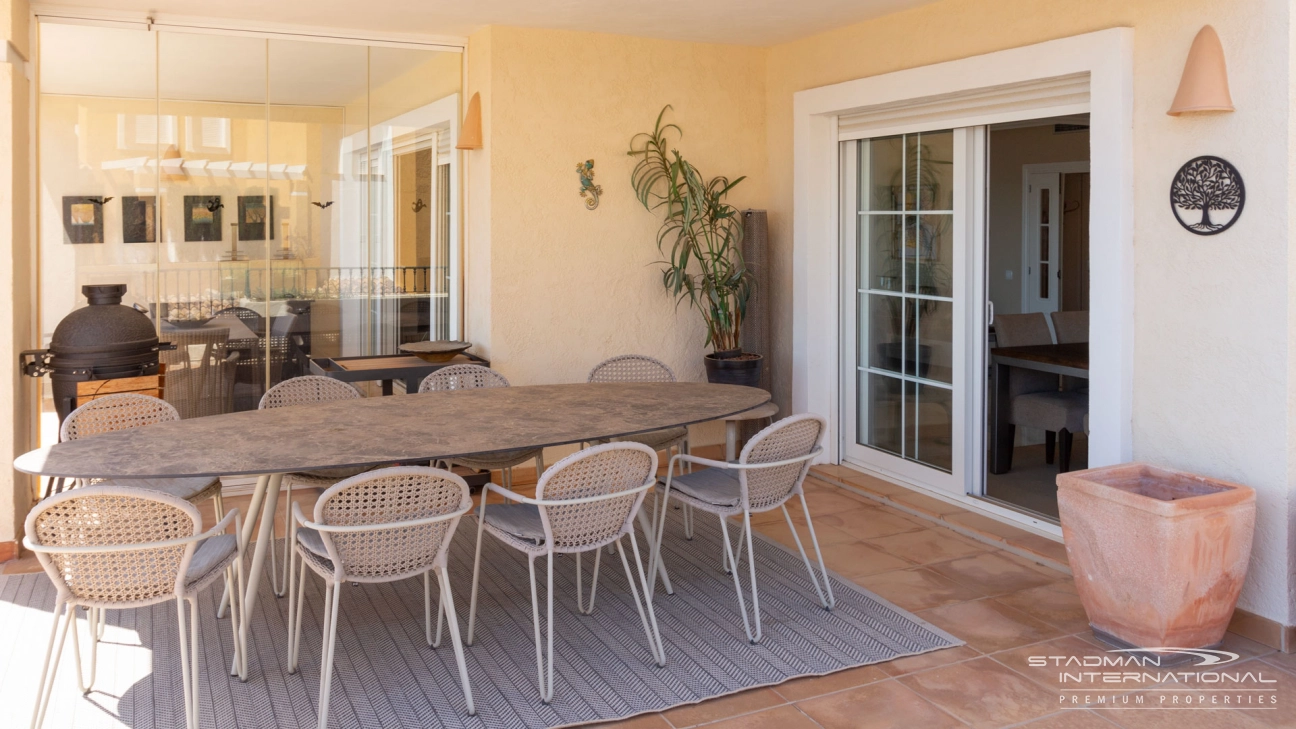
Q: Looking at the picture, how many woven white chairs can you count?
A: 8